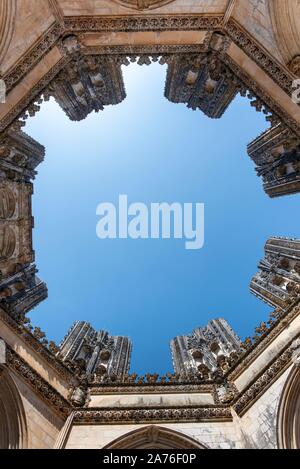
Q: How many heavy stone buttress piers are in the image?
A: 8